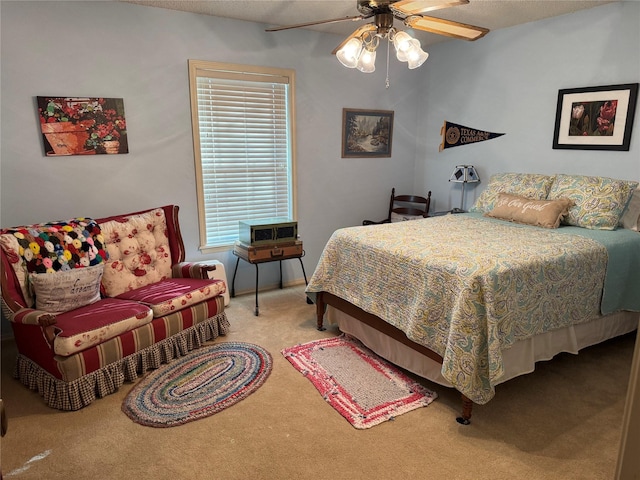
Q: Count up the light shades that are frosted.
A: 4